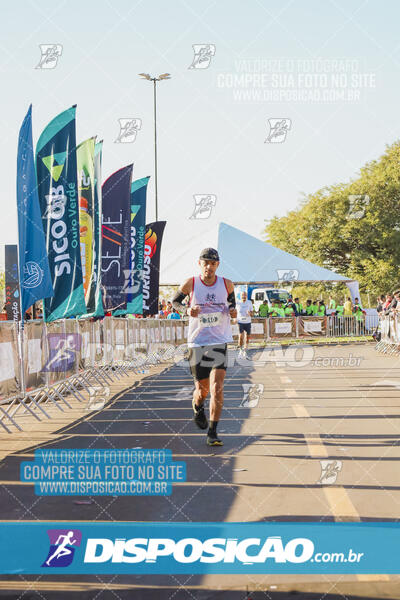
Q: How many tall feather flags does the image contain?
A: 7